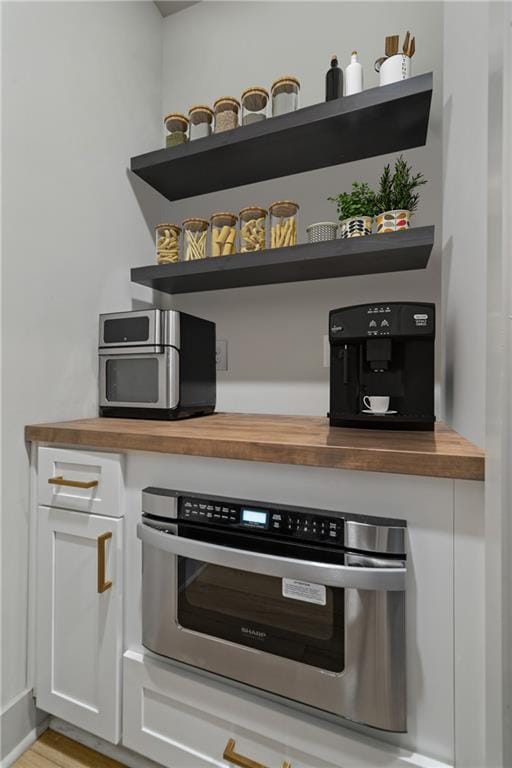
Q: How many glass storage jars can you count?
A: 10